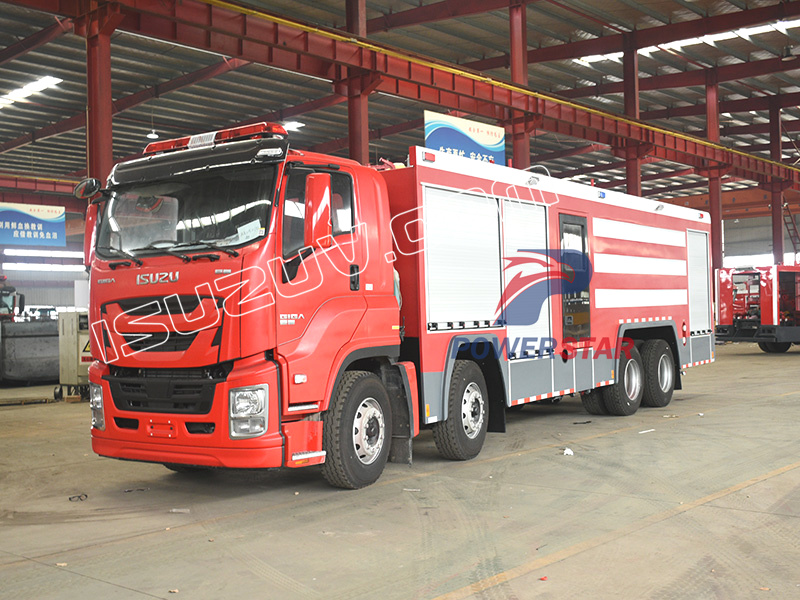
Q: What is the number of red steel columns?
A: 6